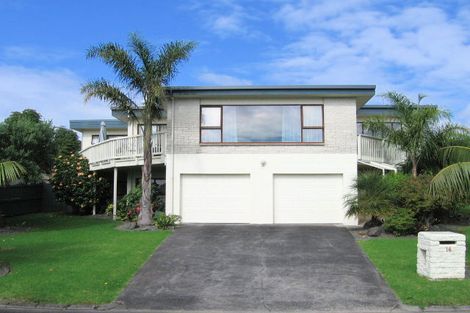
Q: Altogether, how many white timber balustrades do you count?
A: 2